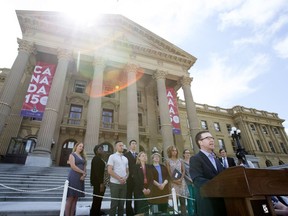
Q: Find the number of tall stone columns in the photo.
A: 6